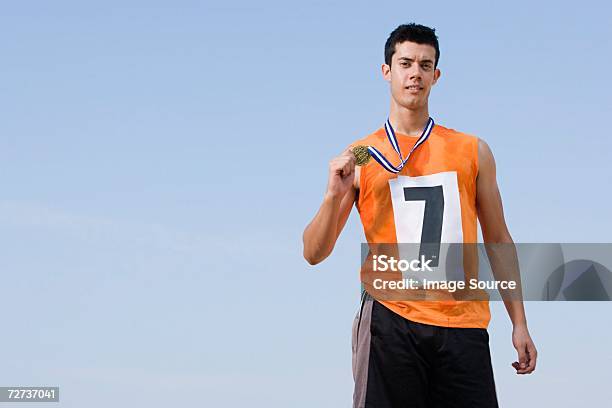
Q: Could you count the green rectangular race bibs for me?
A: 0